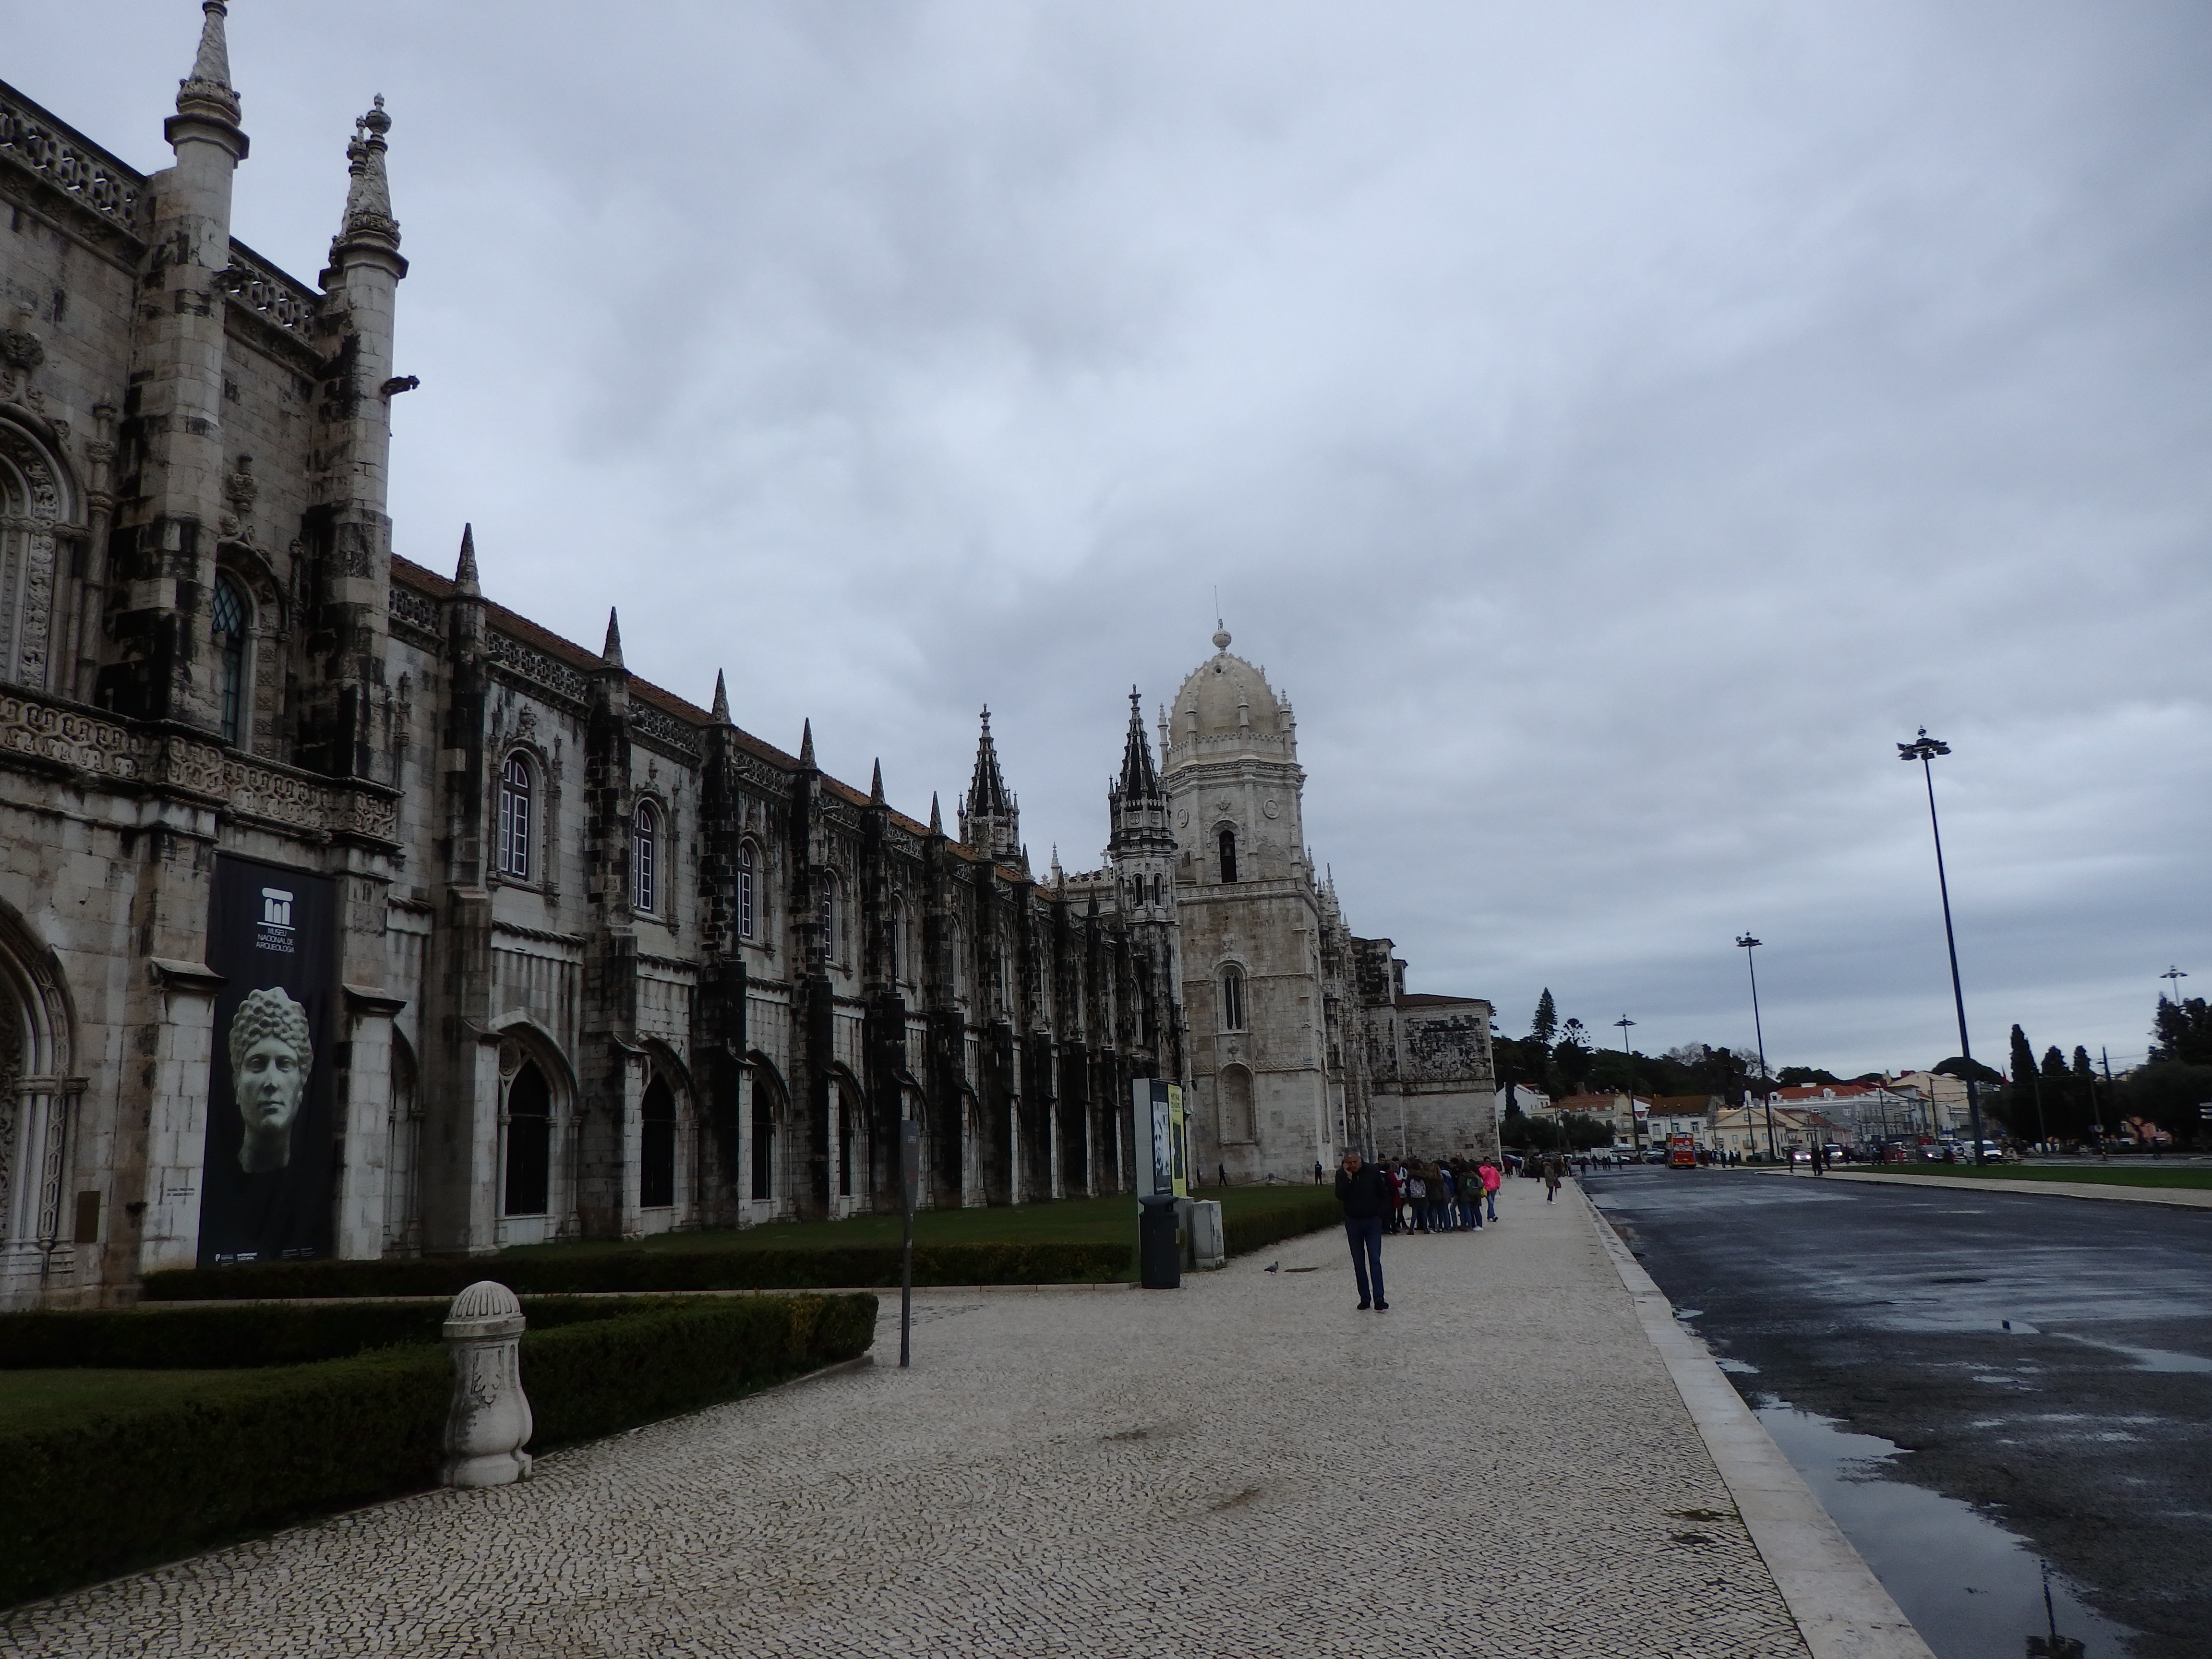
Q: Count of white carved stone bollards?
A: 1